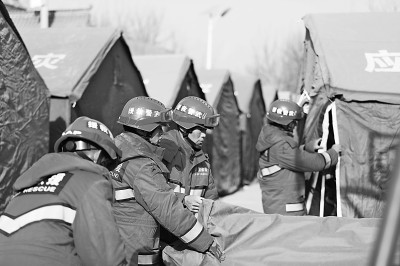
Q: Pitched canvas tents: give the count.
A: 7